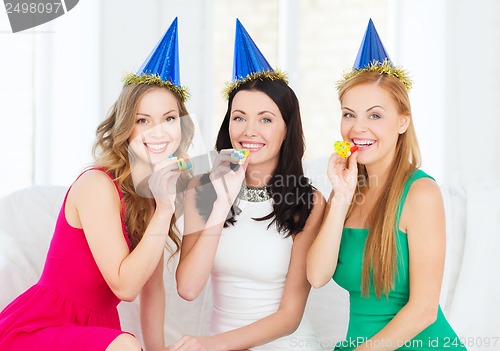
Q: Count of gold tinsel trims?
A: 3